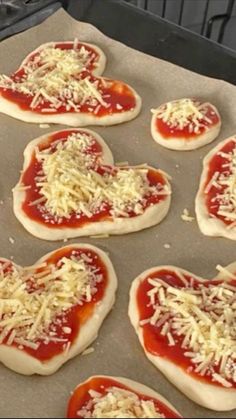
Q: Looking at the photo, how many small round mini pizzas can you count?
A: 1